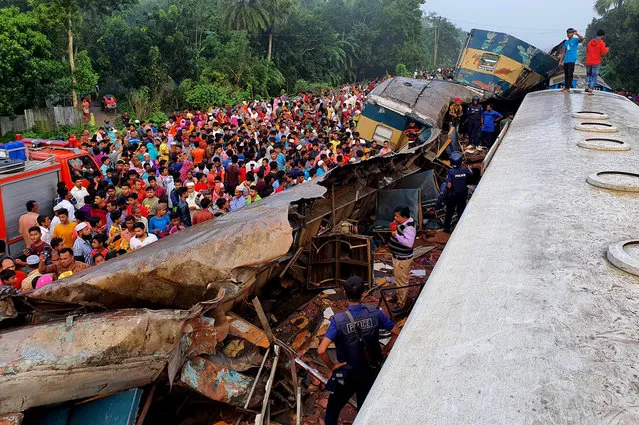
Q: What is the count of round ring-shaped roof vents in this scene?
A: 5